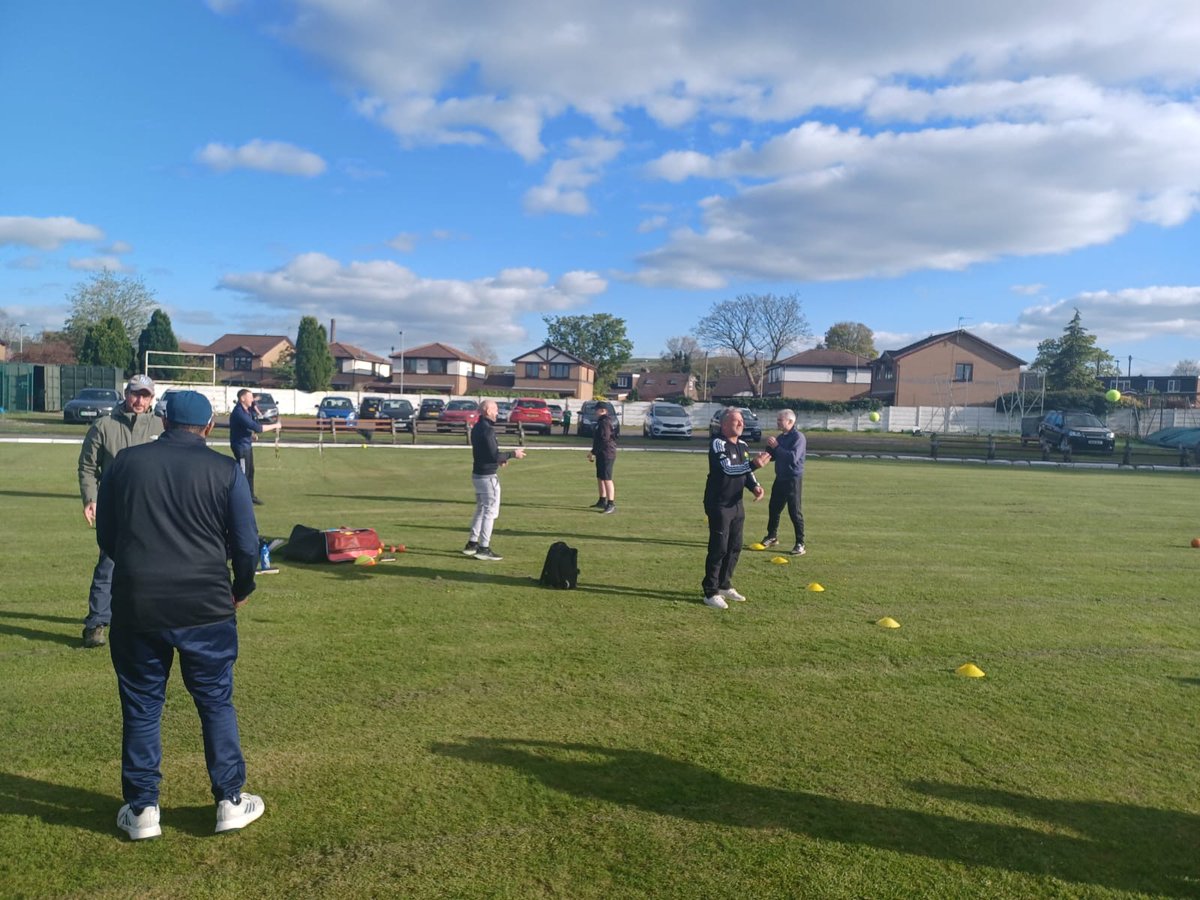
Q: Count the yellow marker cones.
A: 5